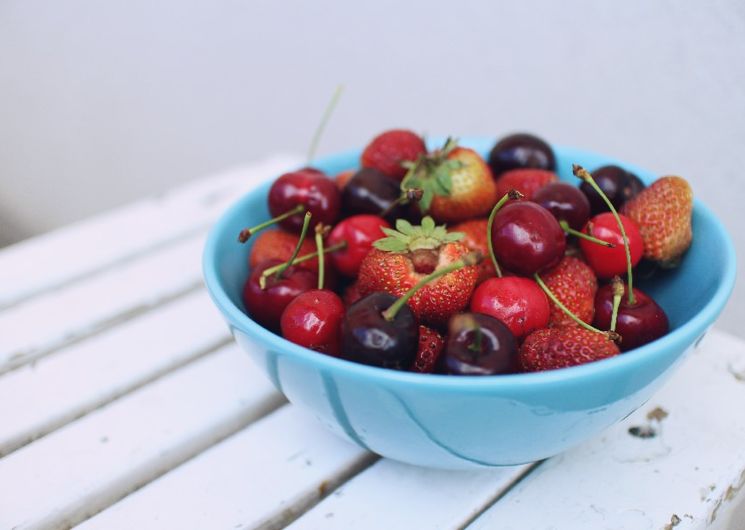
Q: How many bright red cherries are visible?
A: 4